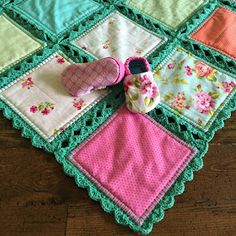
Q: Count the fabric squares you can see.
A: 8